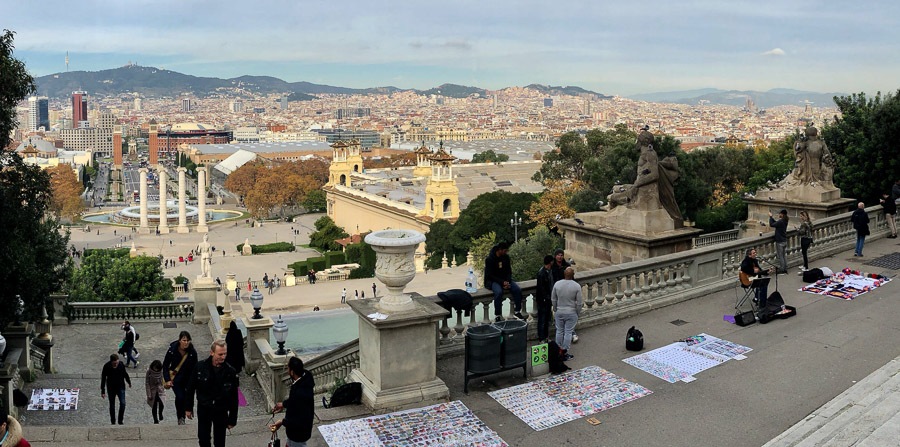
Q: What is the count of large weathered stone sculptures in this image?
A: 2